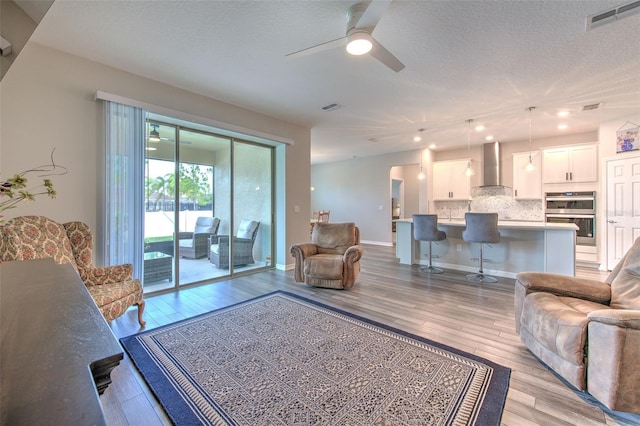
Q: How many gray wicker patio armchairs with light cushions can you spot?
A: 2